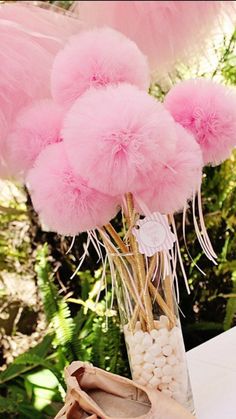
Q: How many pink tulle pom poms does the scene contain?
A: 6